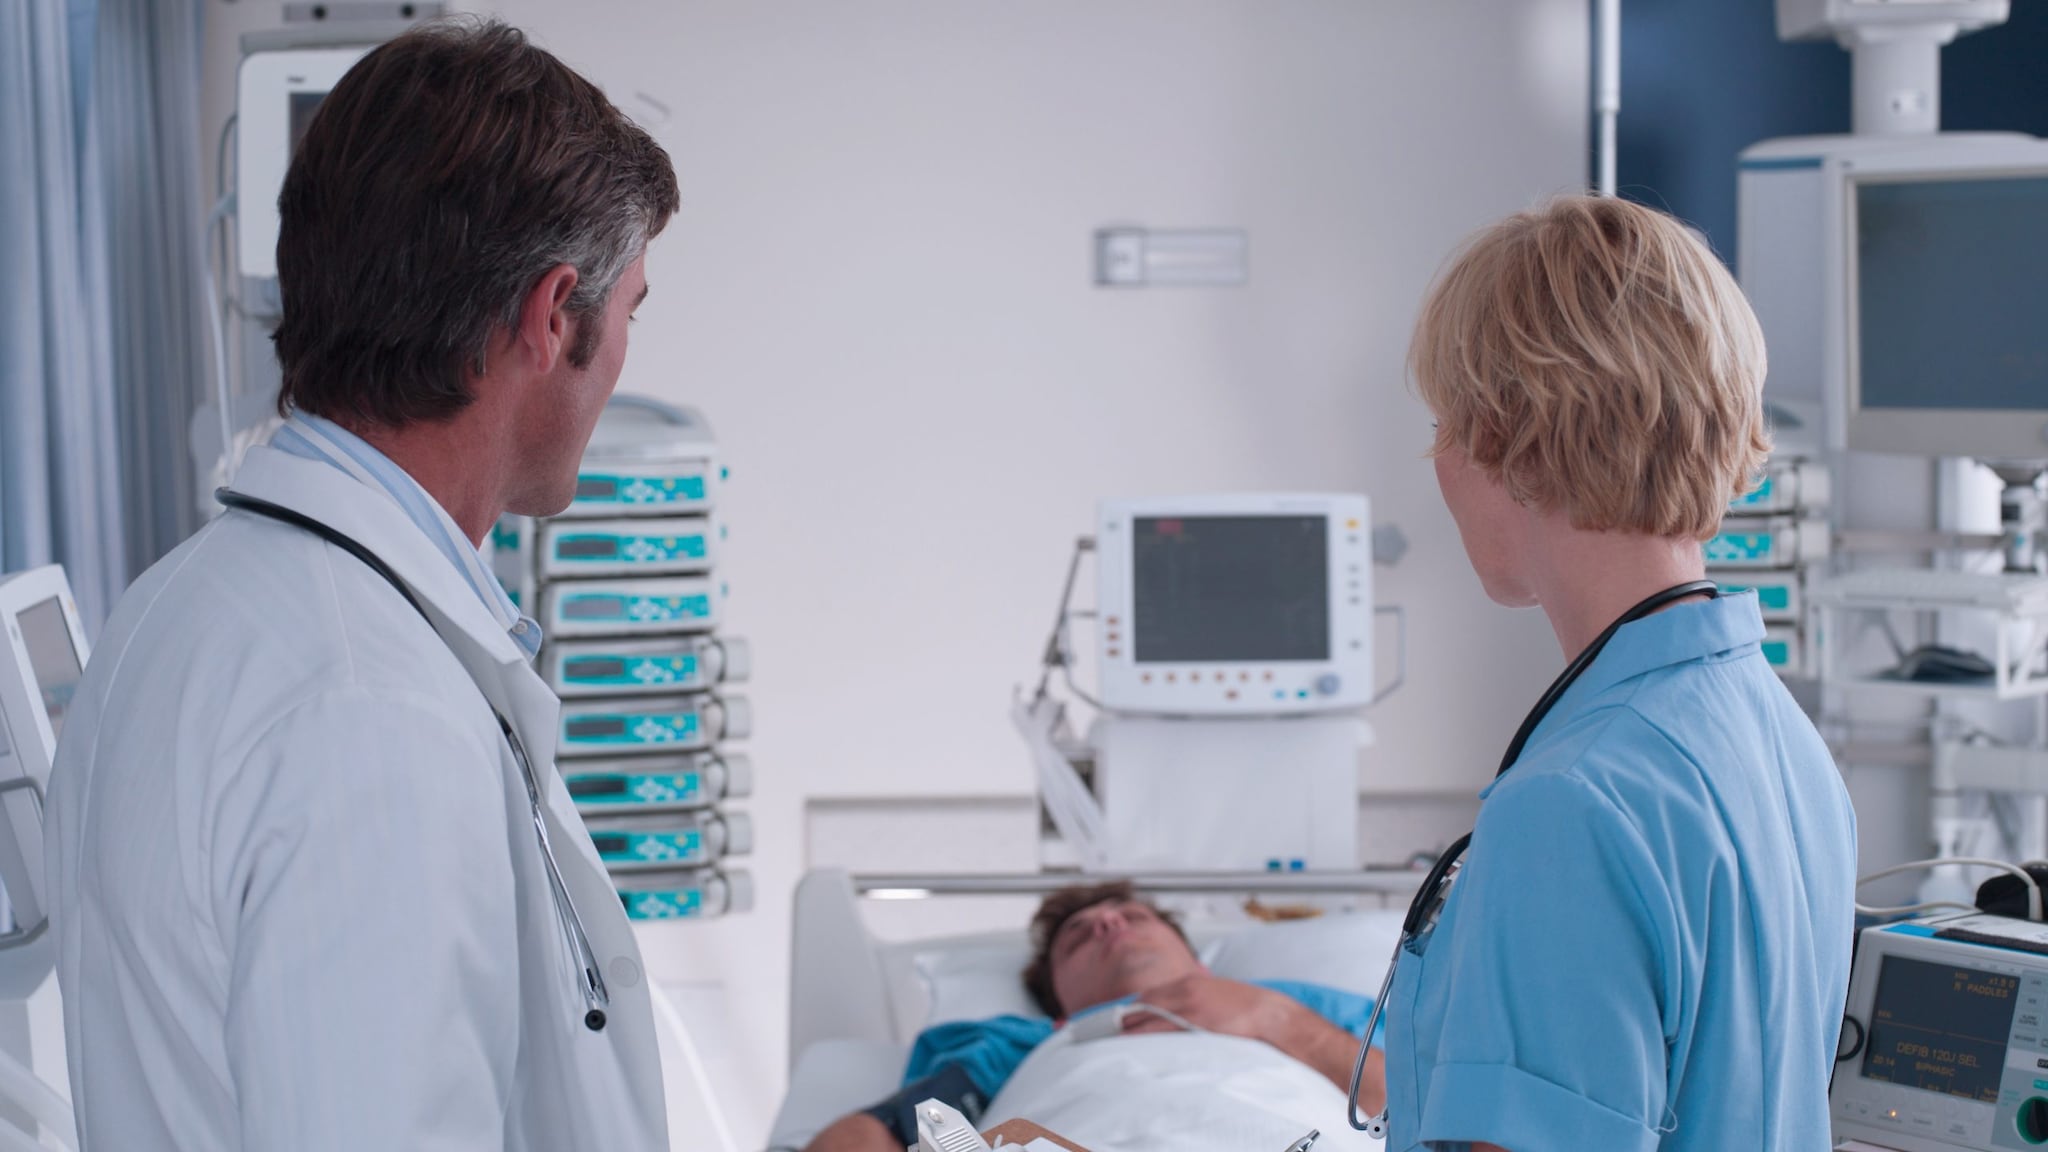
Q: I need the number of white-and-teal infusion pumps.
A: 12